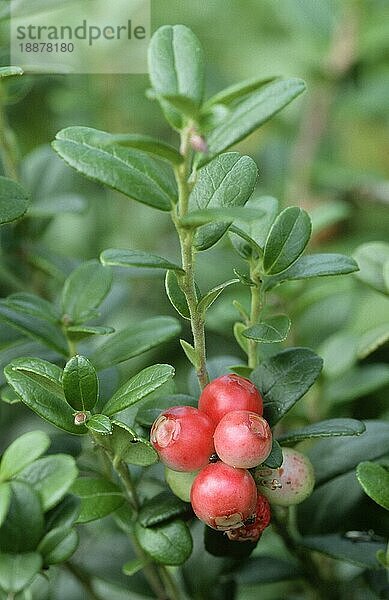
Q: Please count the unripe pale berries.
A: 2